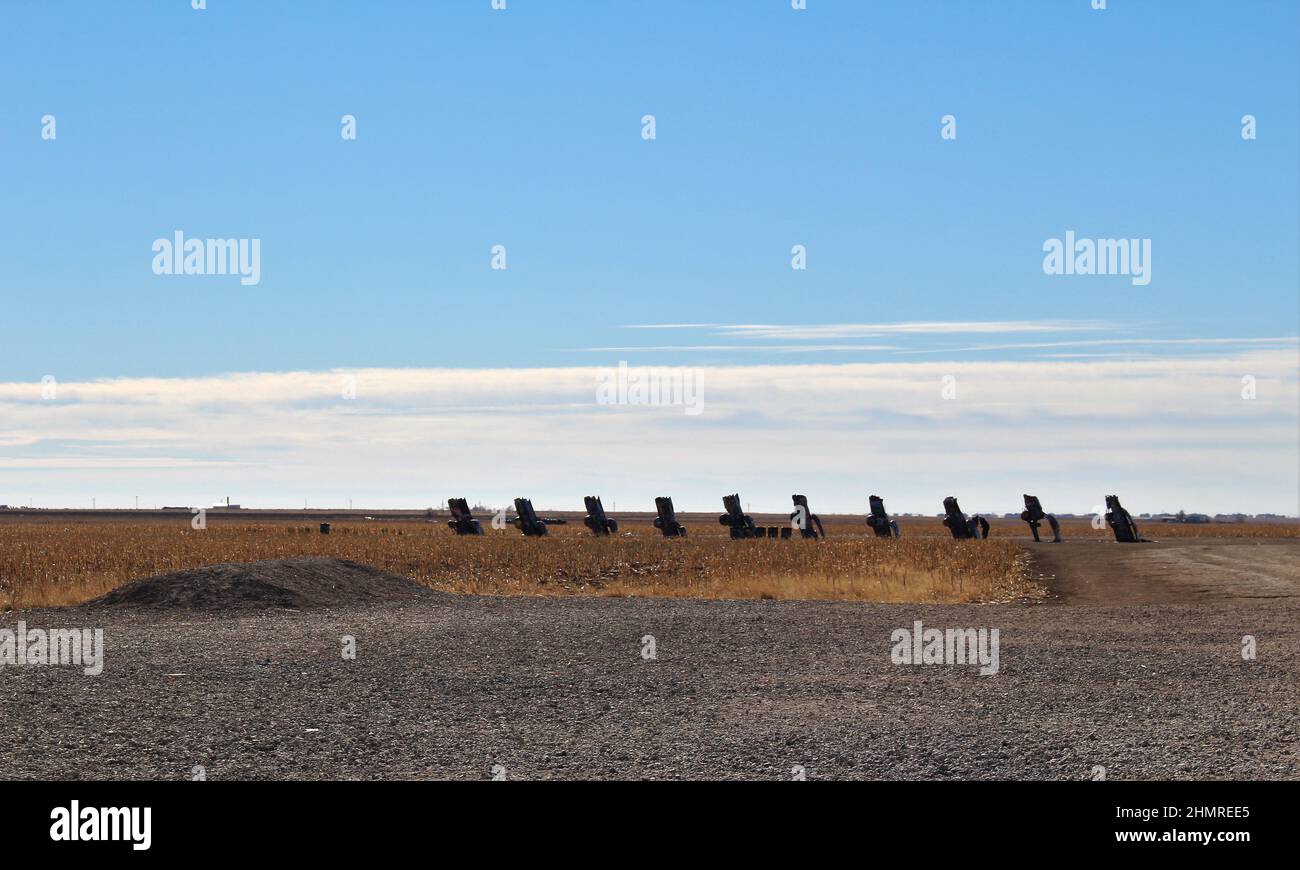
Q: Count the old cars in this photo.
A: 10